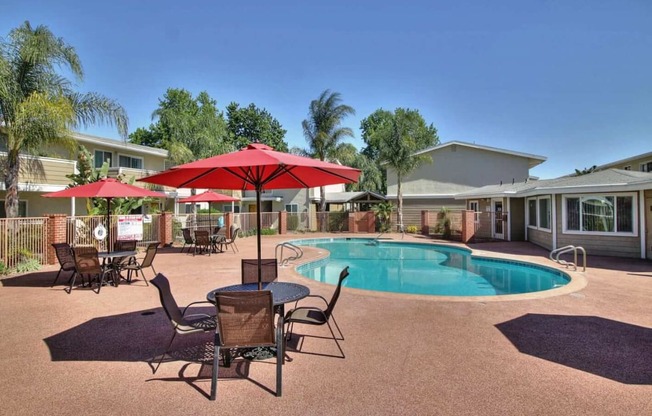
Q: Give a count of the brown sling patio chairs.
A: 12